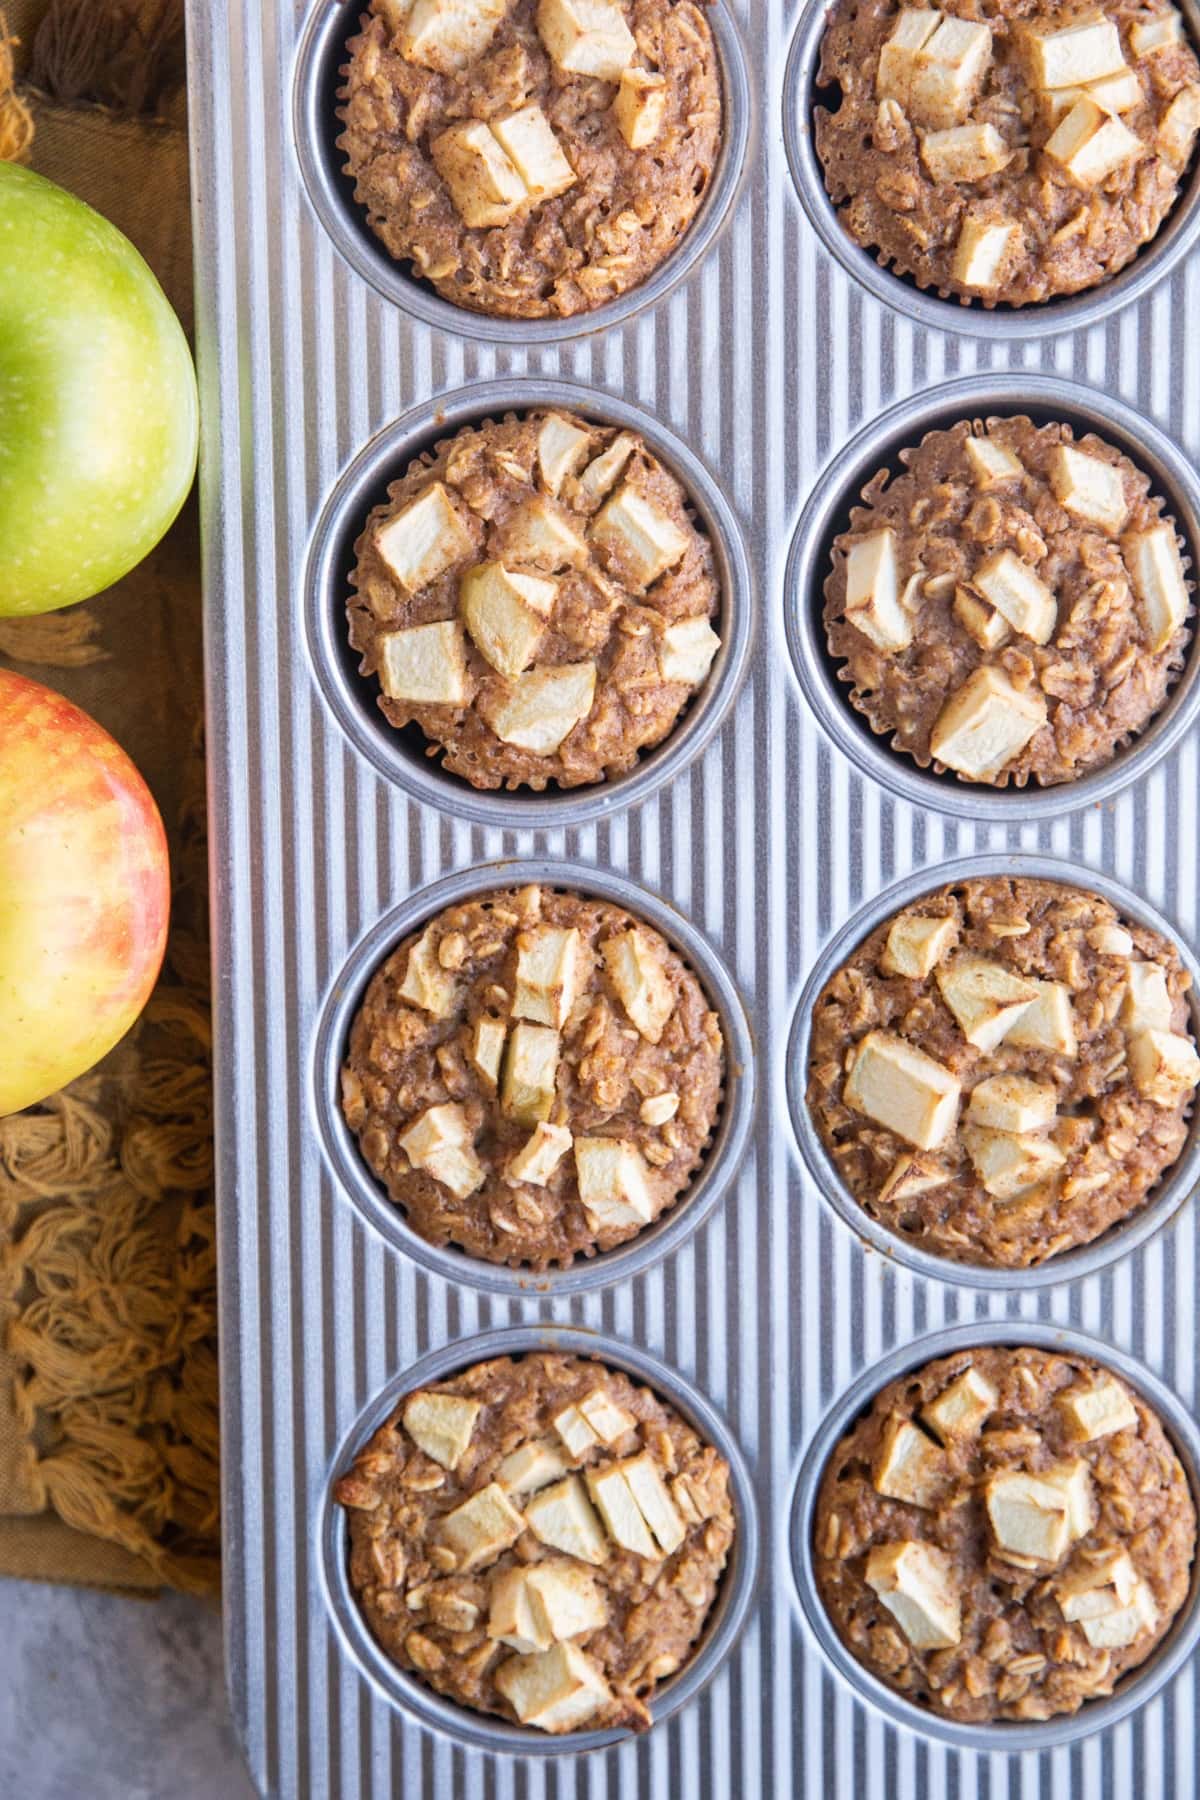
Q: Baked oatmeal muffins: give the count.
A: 8